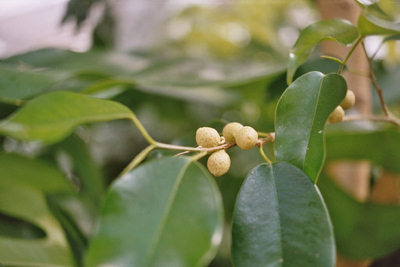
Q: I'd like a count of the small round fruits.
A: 6